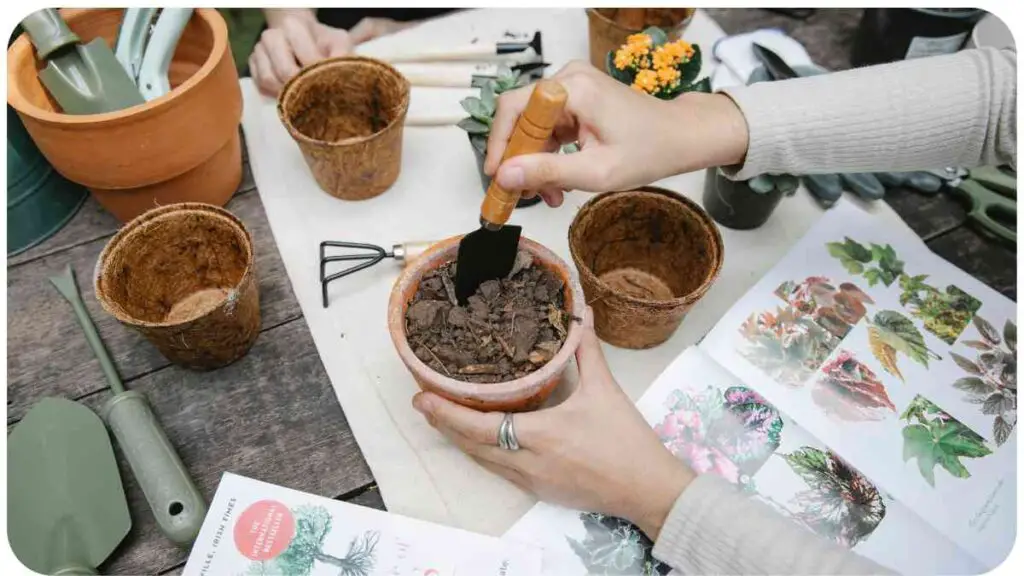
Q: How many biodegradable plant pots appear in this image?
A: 4